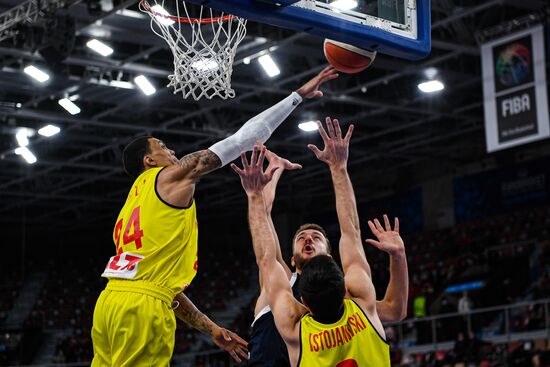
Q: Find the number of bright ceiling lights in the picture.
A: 13